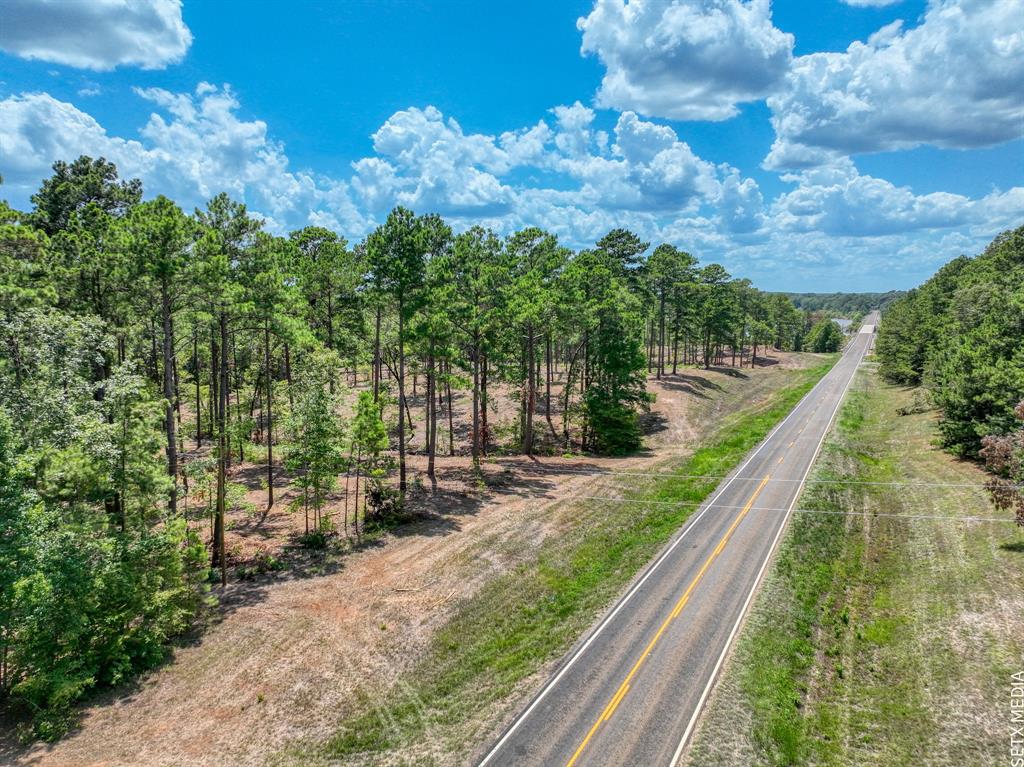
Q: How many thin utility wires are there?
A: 2